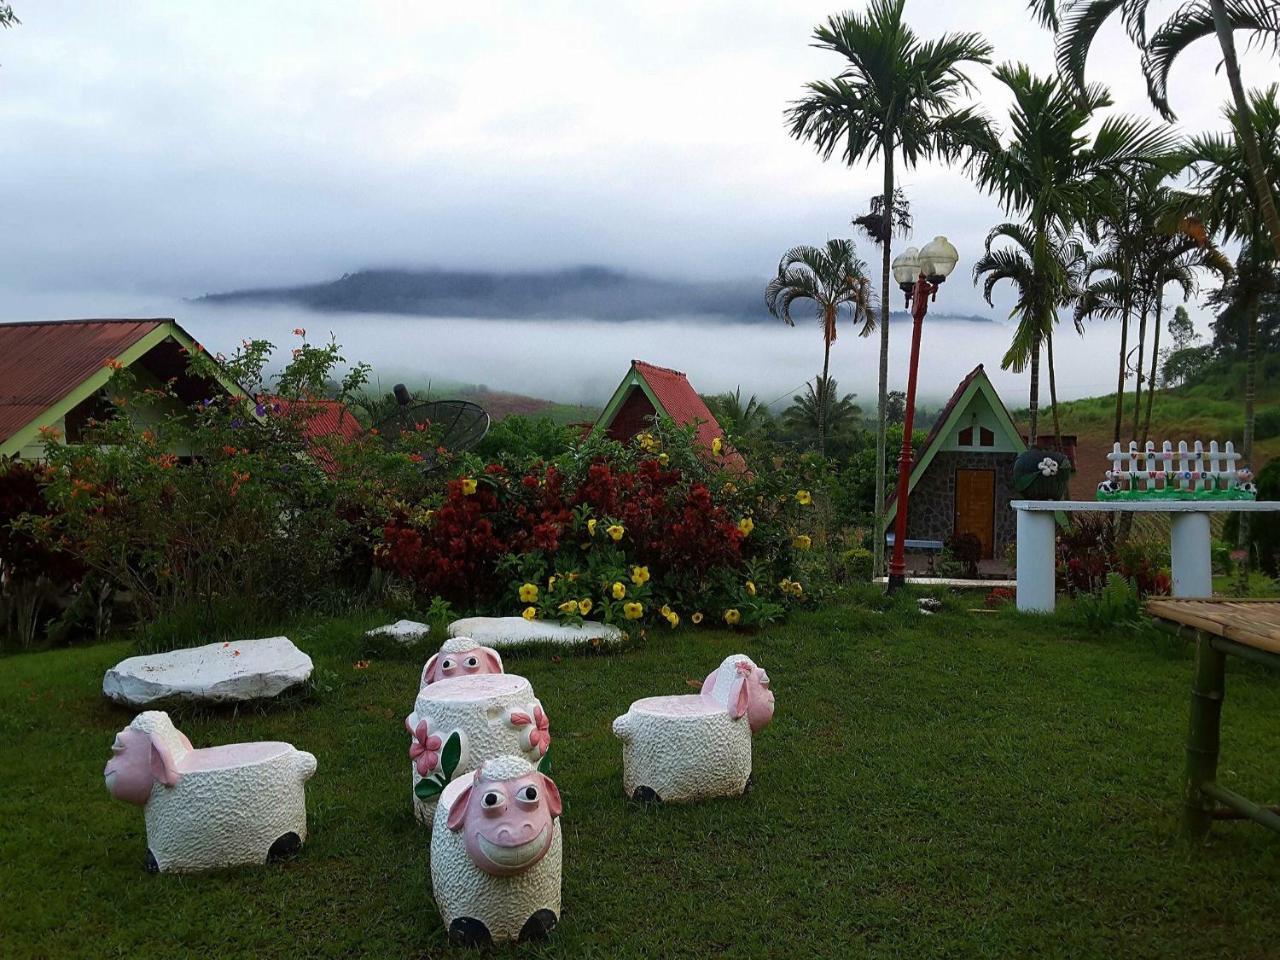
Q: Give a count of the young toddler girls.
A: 0